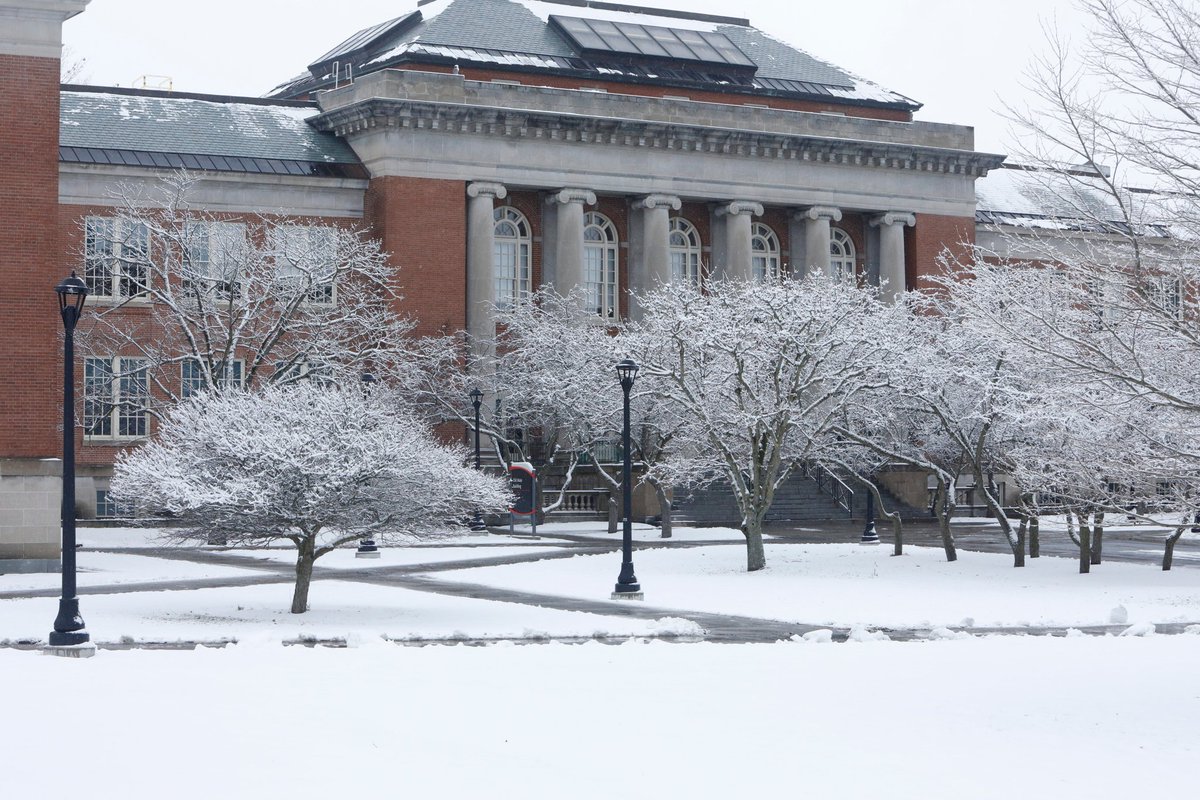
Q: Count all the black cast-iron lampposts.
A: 5